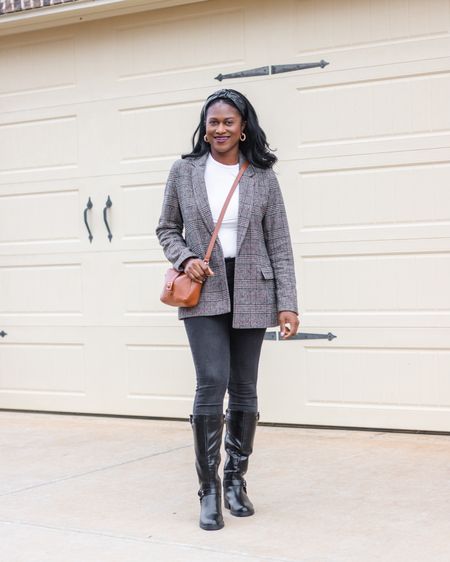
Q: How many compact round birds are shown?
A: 0